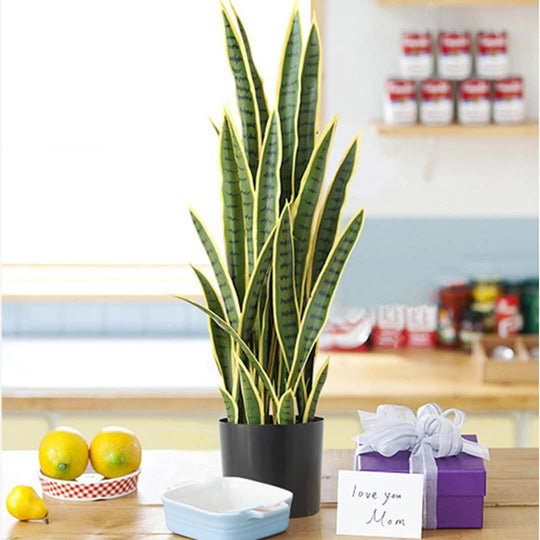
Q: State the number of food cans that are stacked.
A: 7